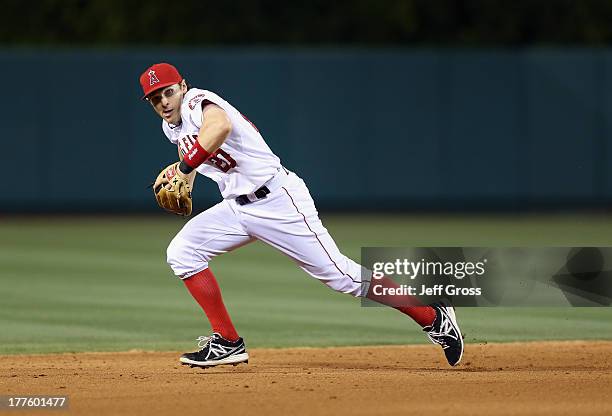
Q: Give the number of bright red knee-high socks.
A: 2